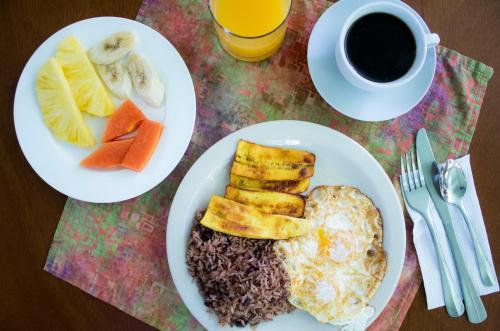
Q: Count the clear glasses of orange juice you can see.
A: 1